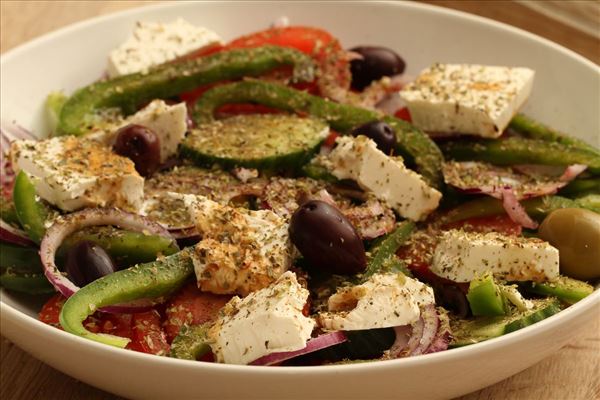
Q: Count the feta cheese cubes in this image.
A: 9